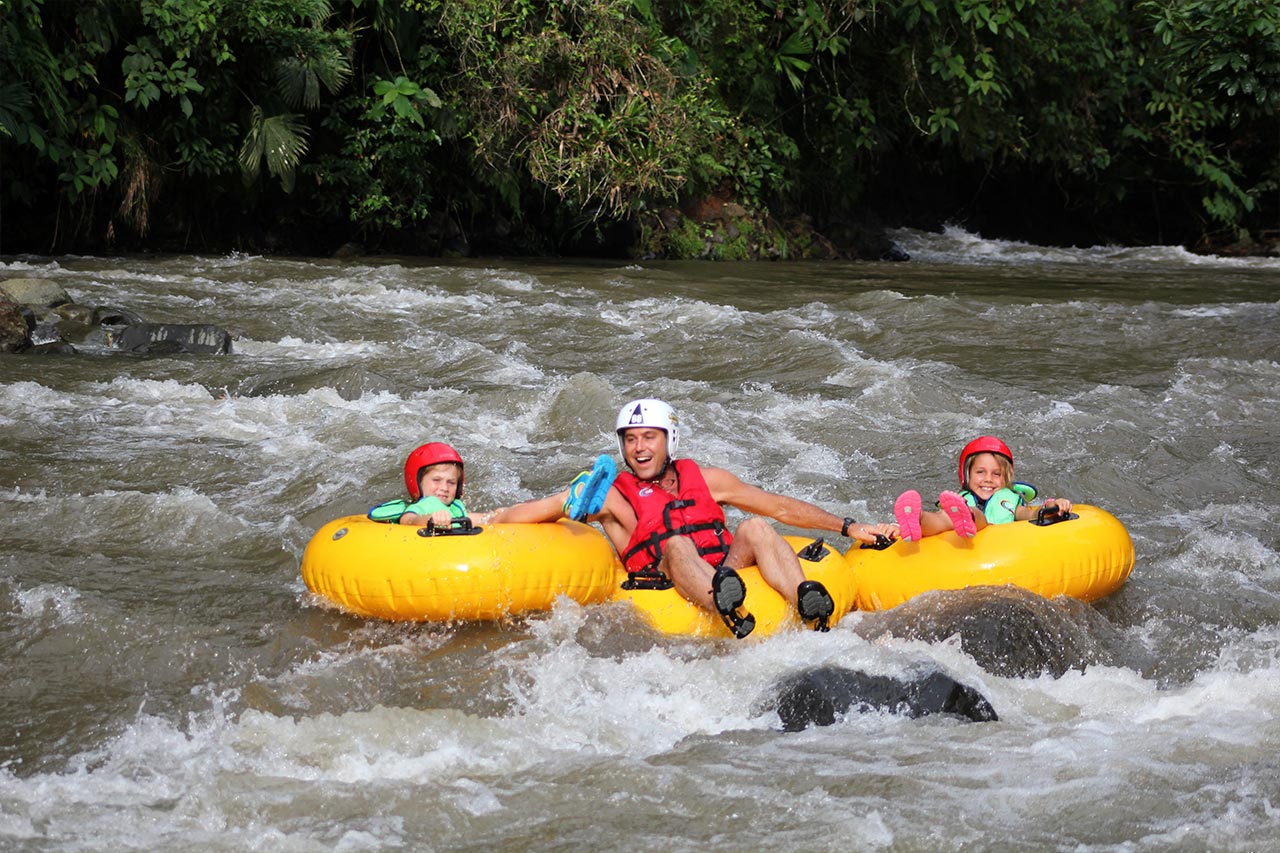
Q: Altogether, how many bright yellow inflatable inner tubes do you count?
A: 3